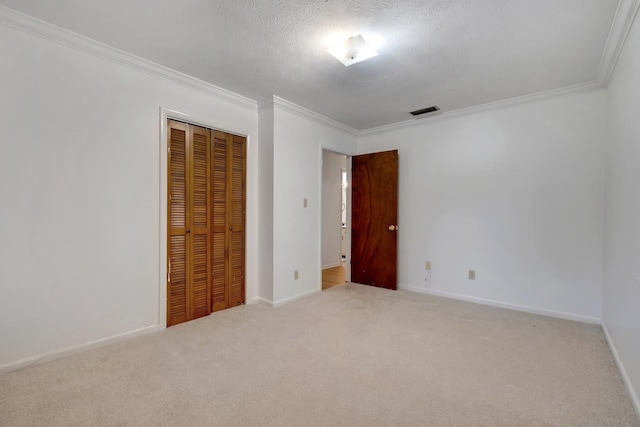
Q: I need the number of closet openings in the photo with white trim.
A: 1